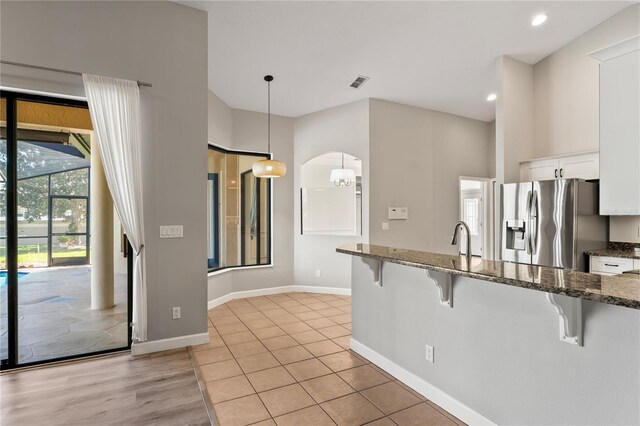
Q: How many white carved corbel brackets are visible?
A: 3